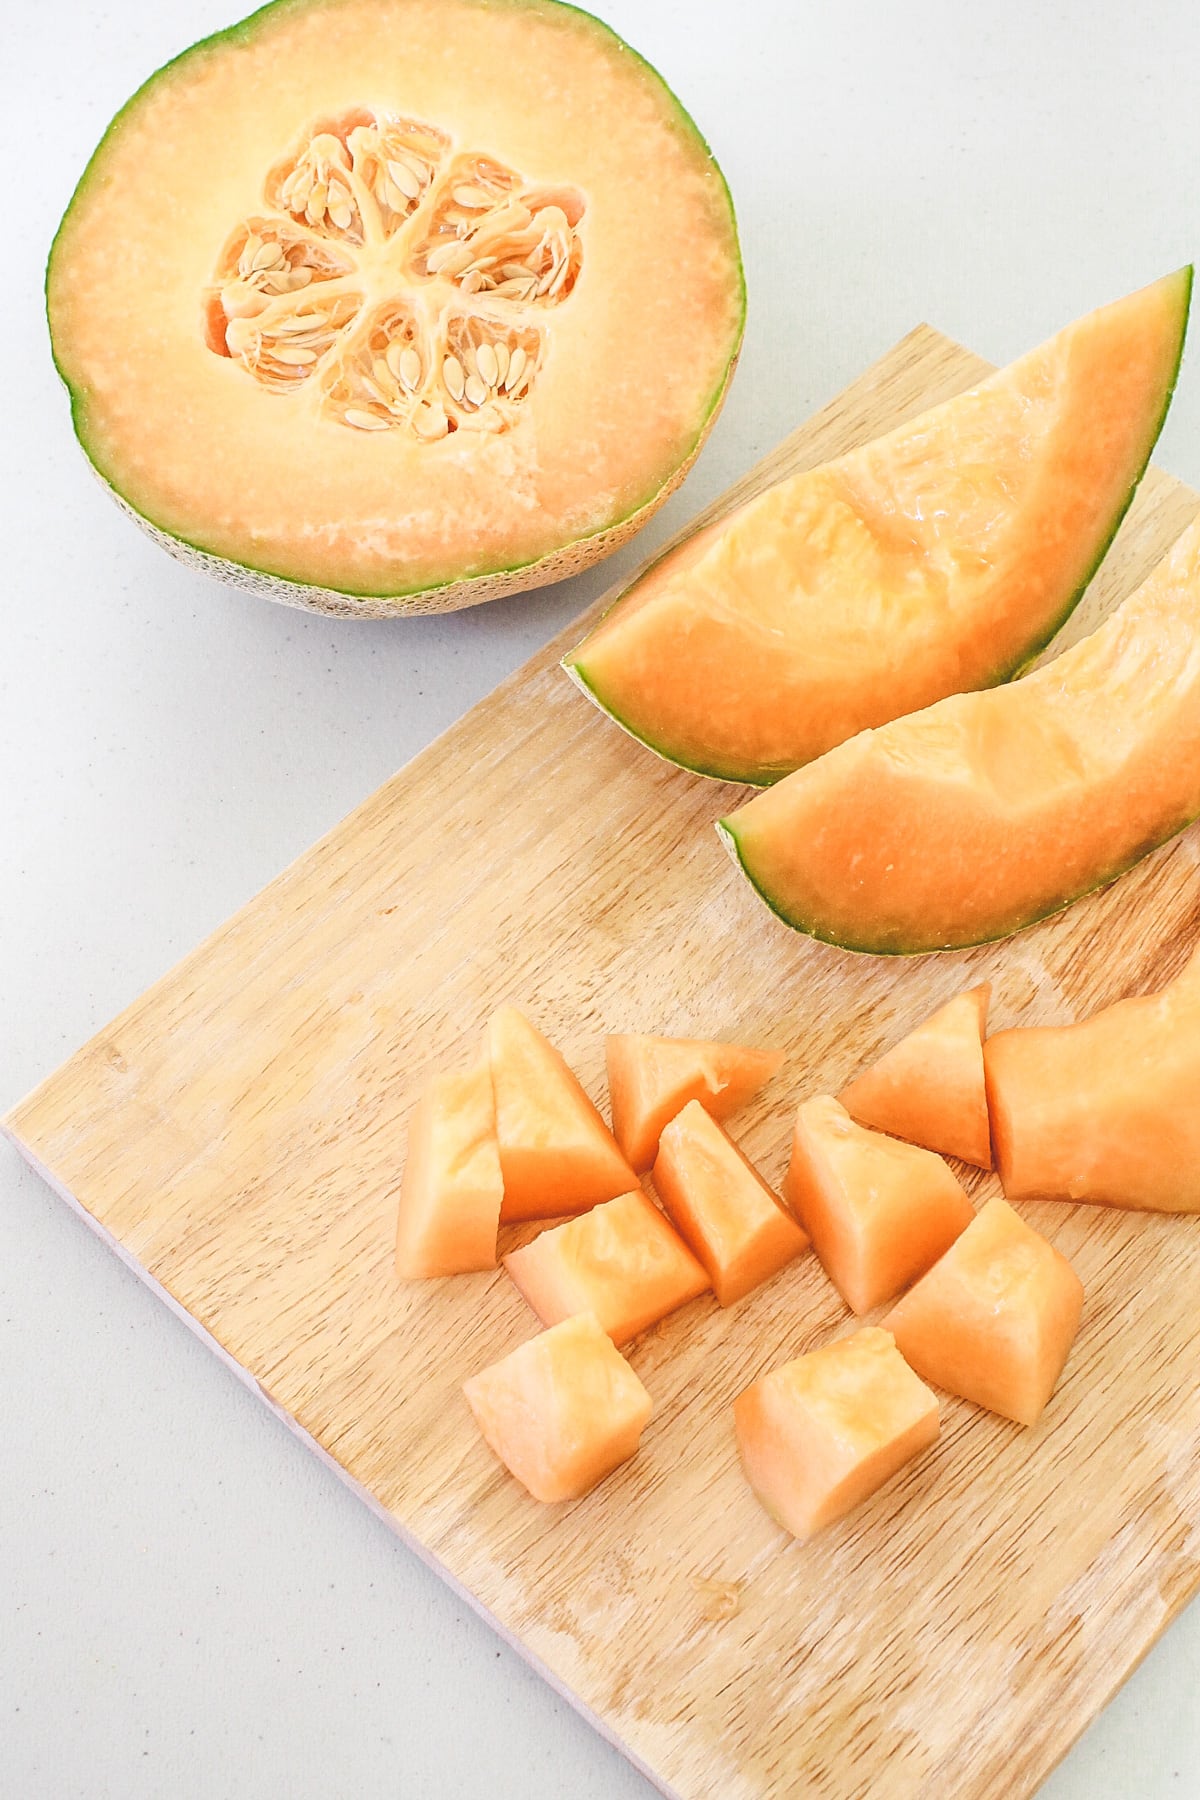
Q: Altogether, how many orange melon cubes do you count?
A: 10